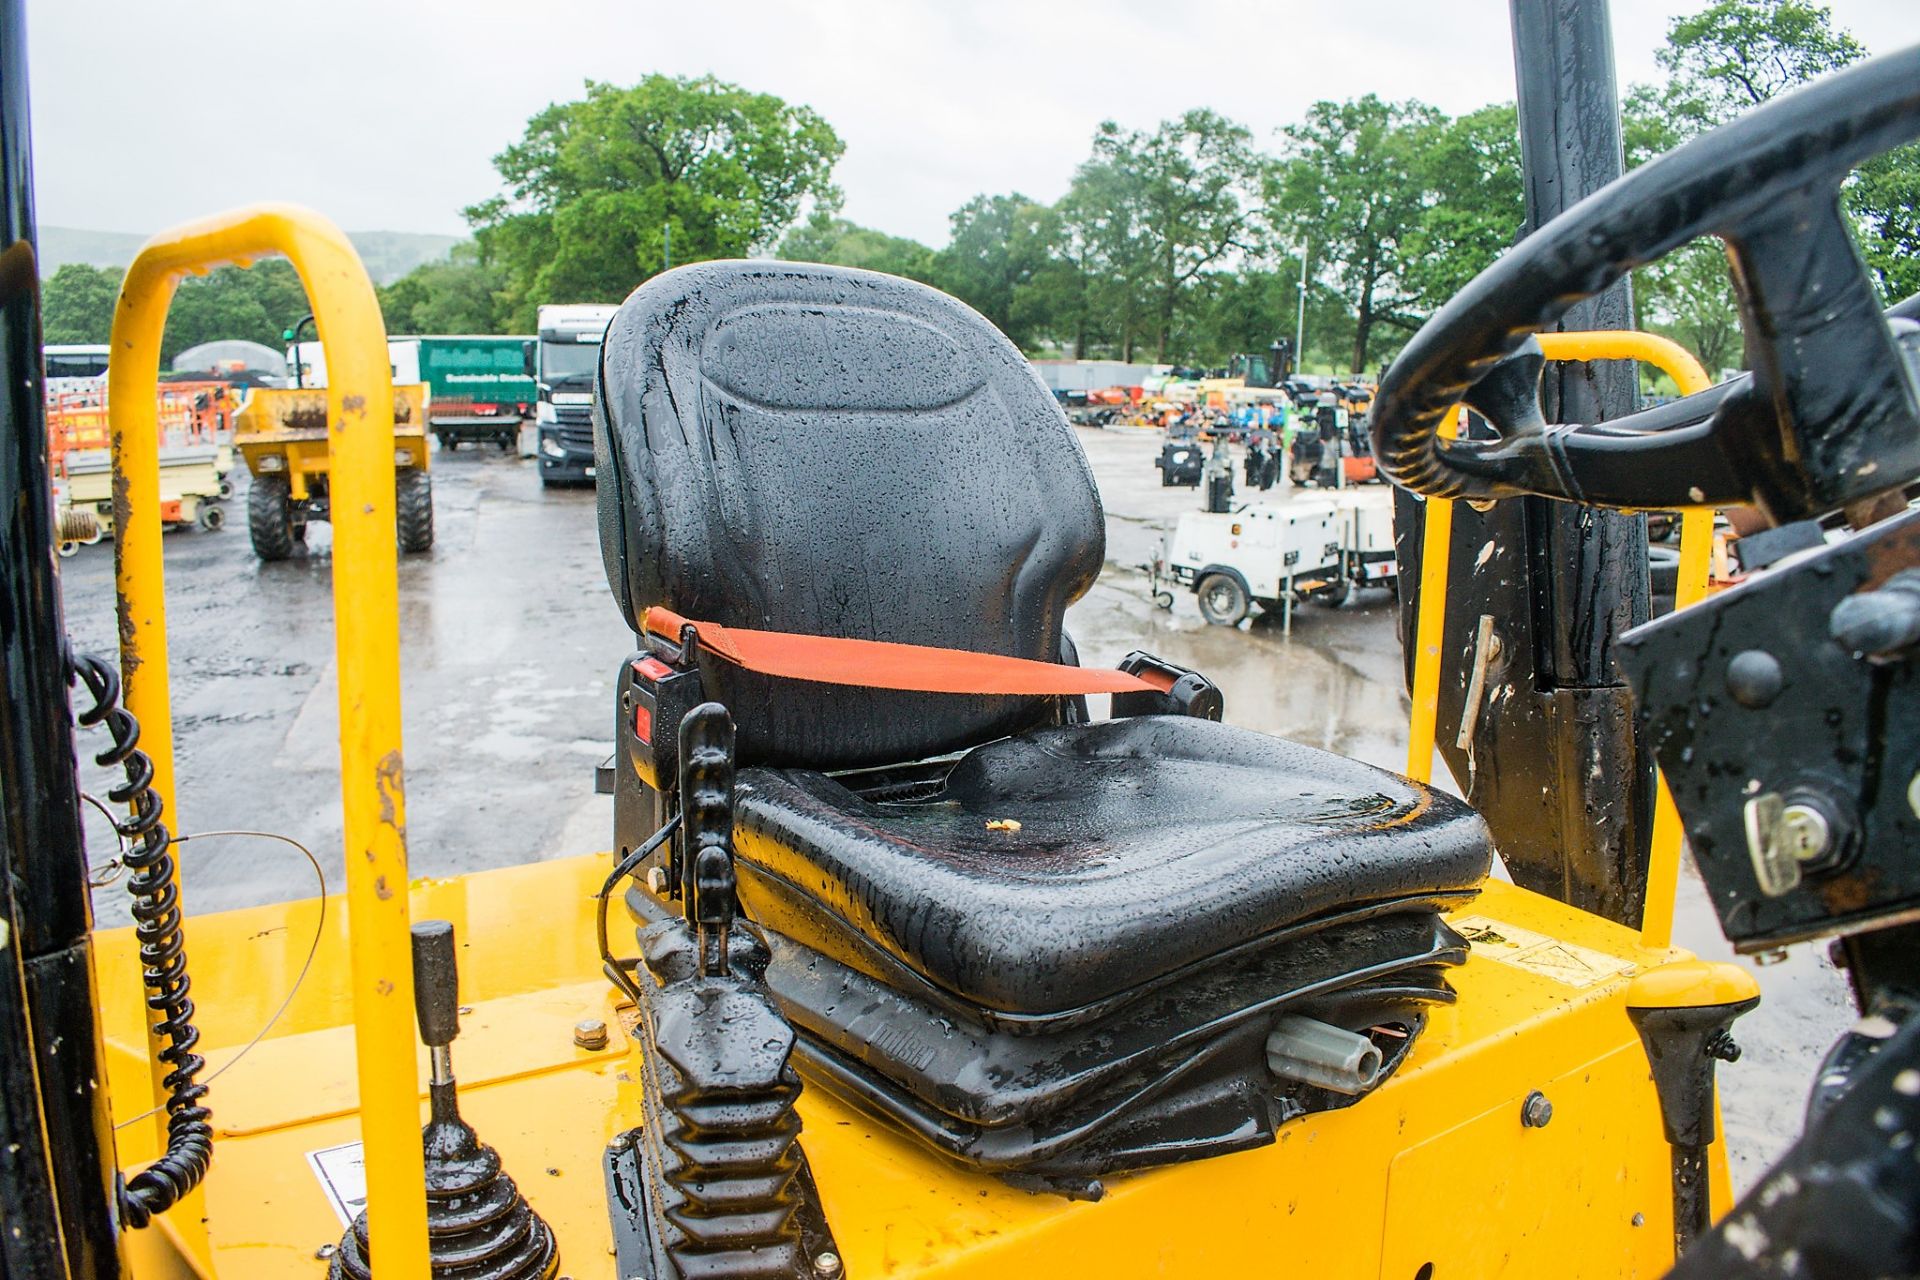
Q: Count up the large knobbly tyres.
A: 2